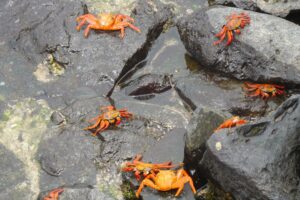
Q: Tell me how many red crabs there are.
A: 8